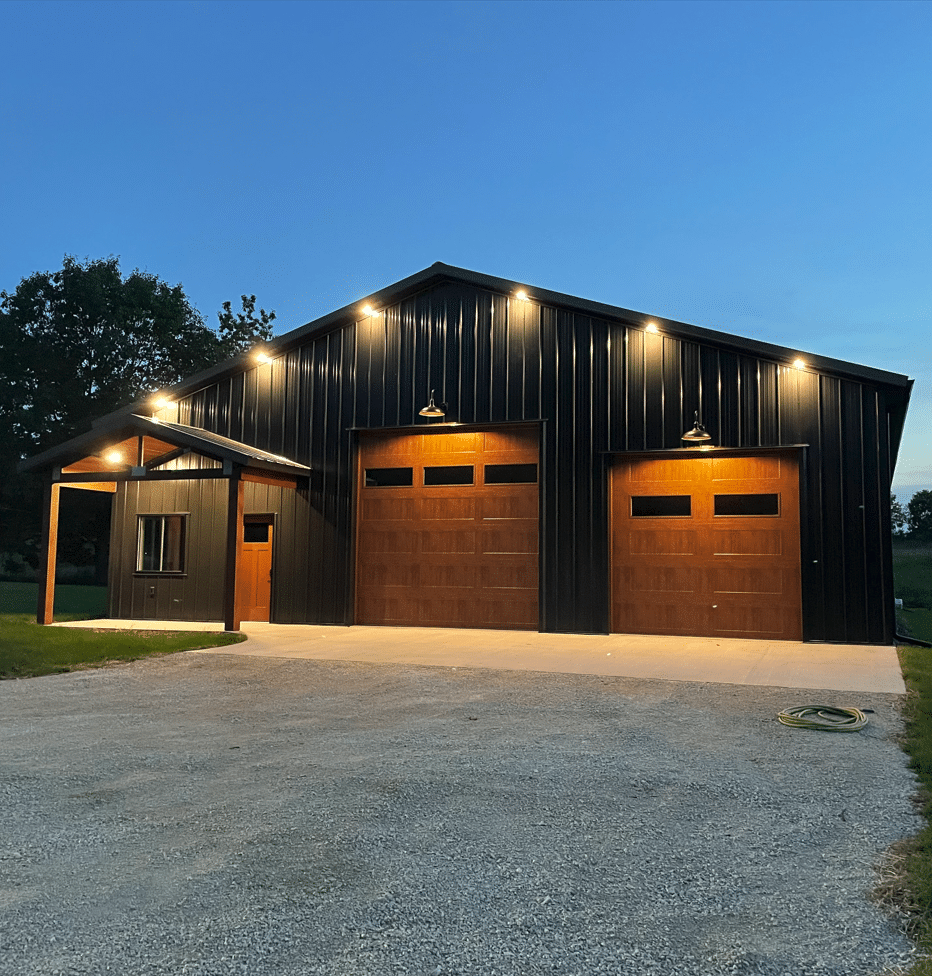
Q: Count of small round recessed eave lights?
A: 6